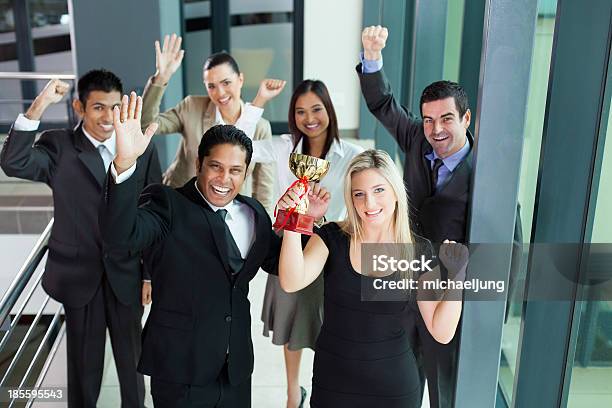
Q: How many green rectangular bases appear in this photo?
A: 0